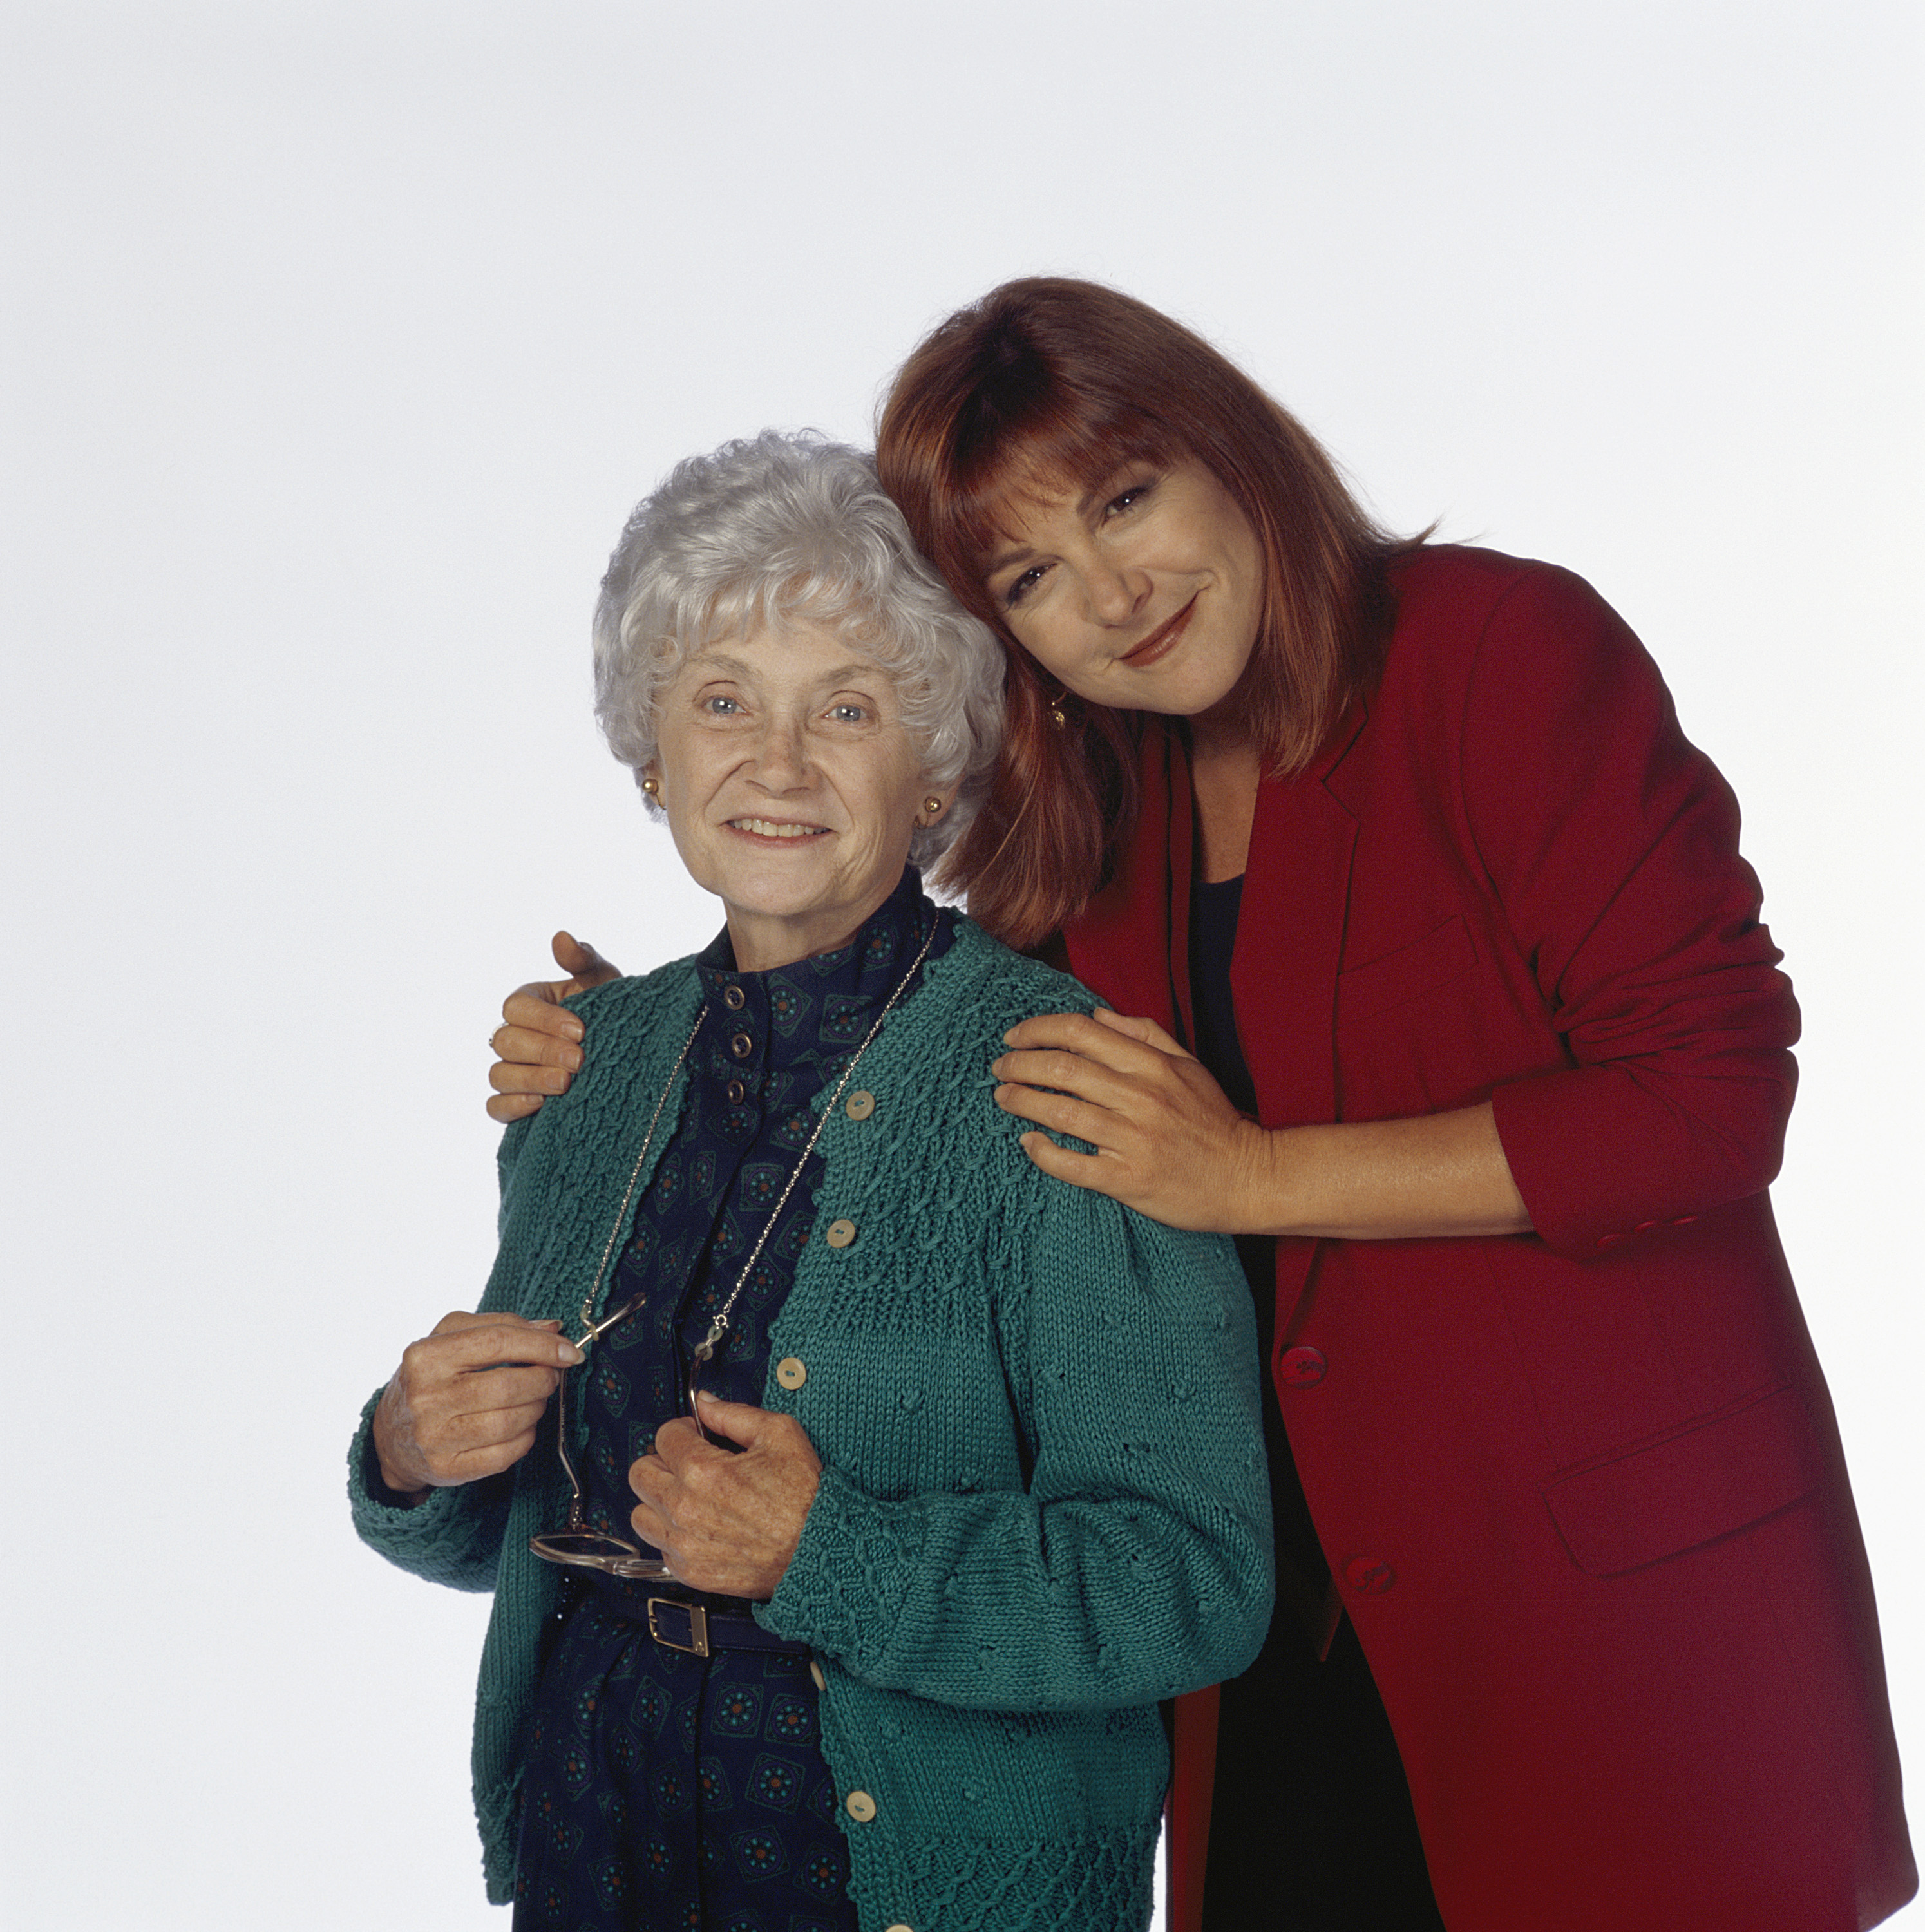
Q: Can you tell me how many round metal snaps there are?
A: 3